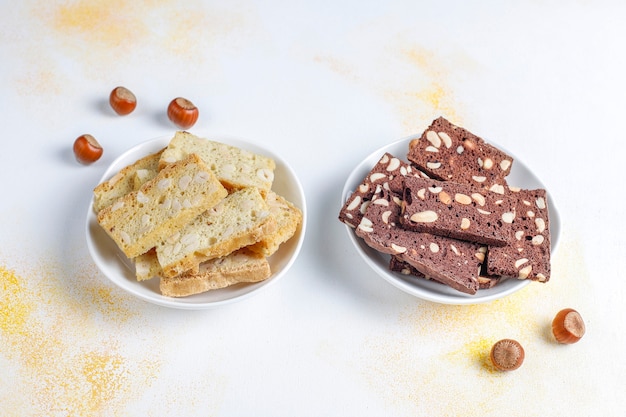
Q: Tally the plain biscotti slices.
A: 7